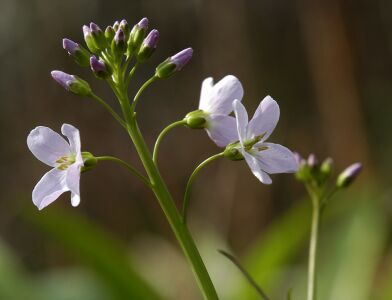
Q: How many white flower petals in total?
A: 11